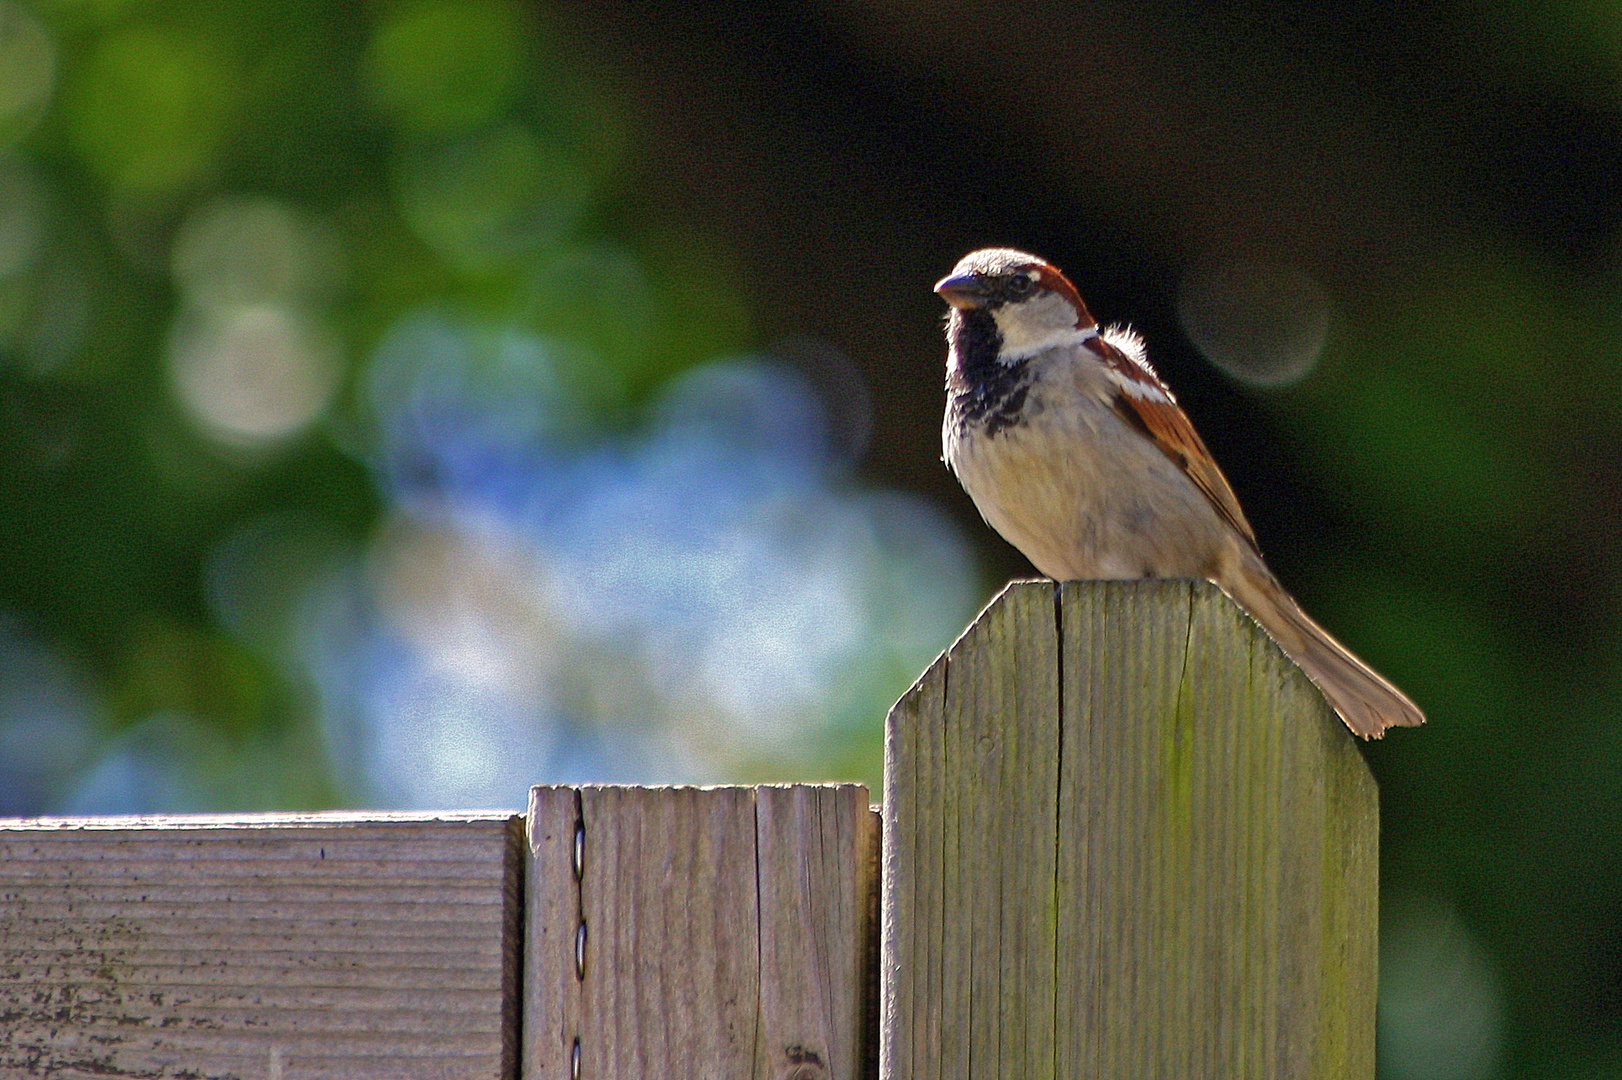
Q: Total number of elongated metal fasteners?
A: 3